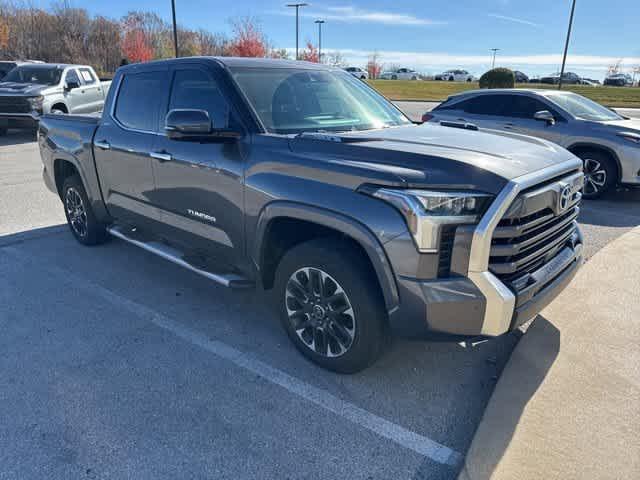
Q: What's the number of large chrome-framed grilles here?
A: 1